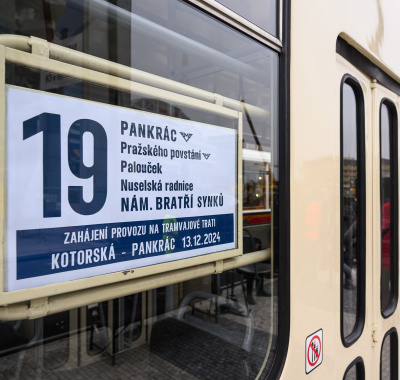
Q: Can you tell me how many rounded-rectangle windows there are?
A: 4